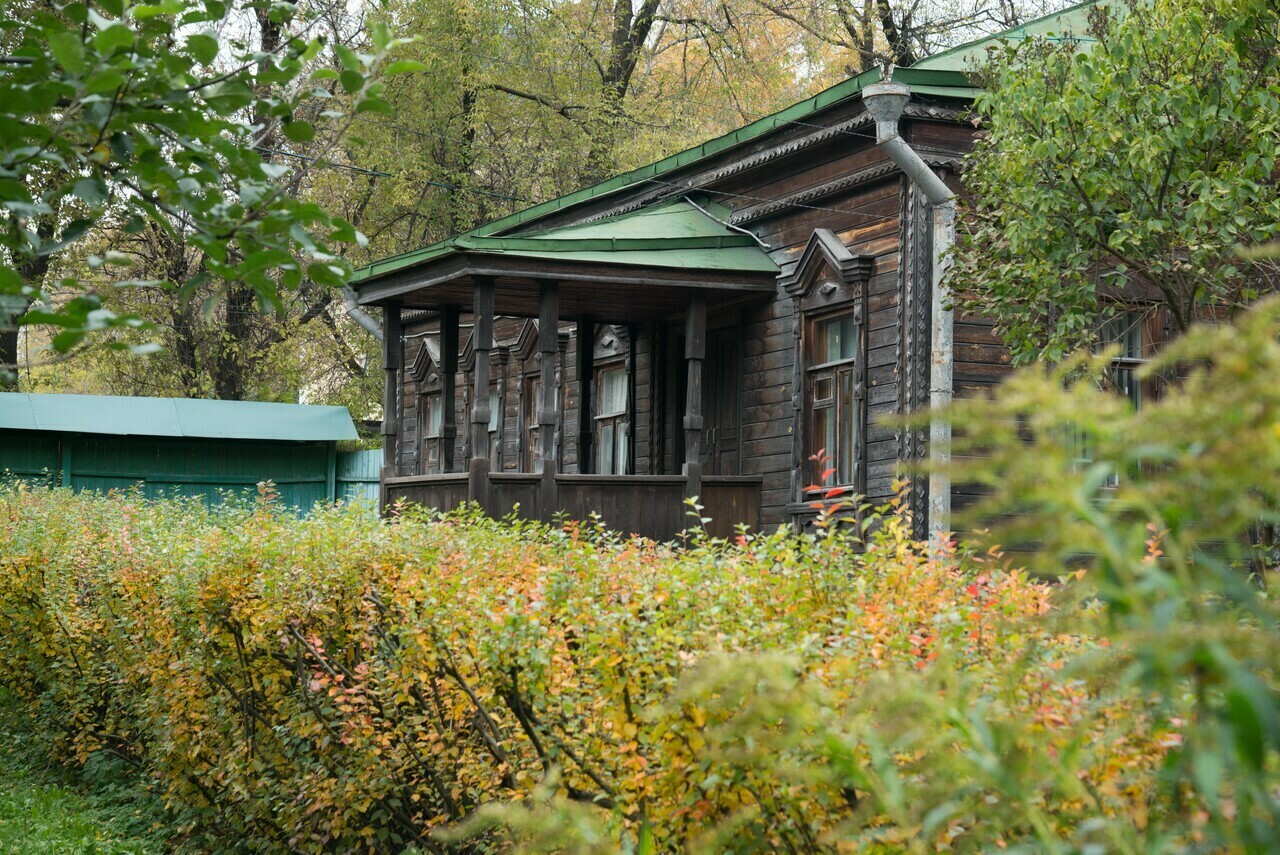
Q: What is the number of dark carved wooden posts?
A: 6